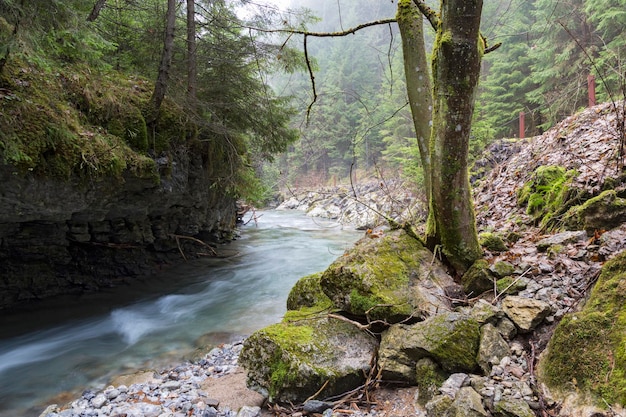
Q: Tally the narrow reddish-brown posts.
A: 2